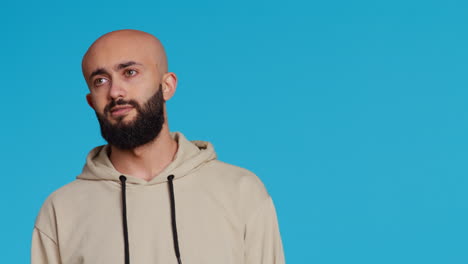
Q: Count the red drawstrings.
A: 0